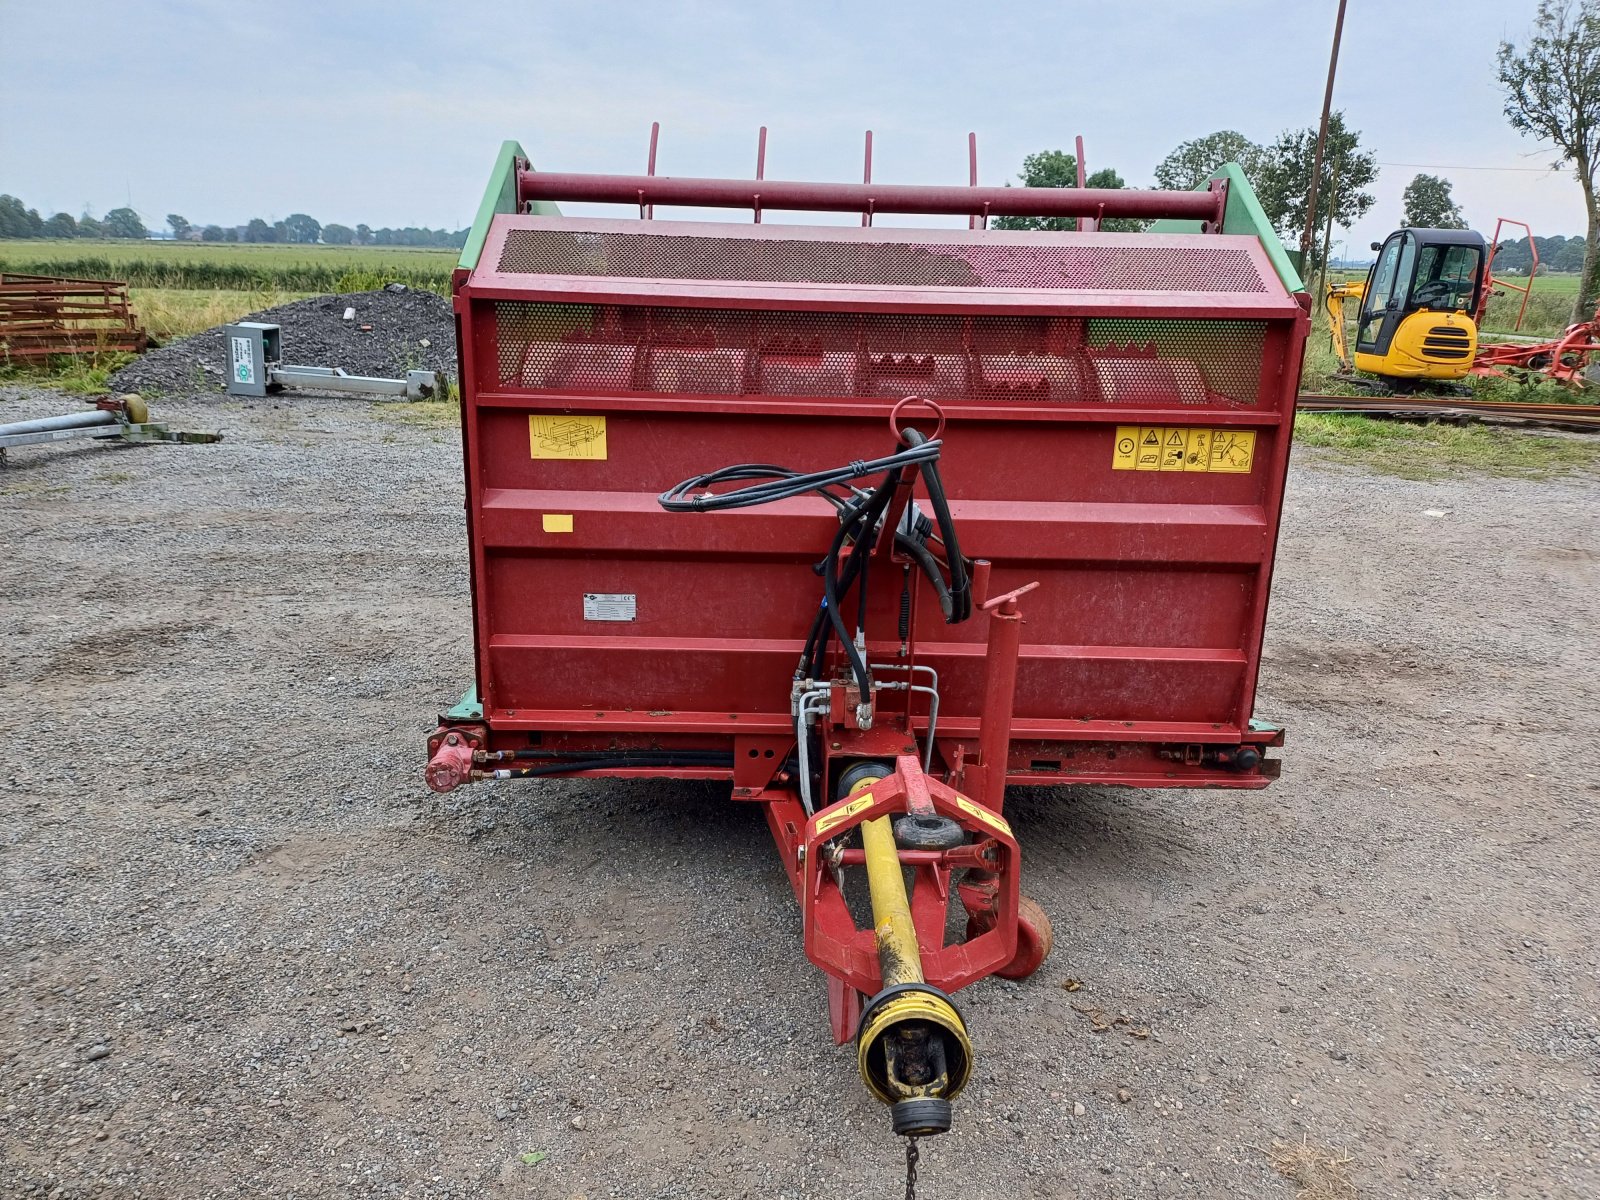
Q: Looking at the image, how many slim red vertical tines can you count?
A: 5